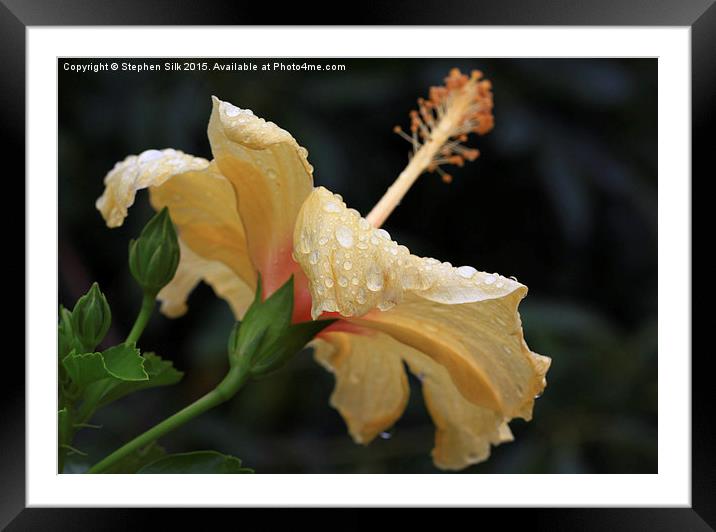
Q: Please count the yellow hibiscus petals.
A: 5